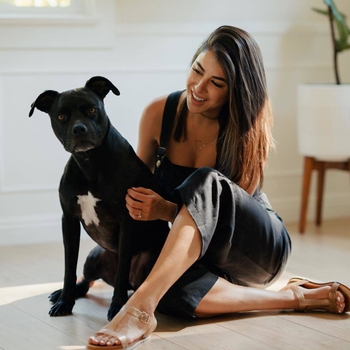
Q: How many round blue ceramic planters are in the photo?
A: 0